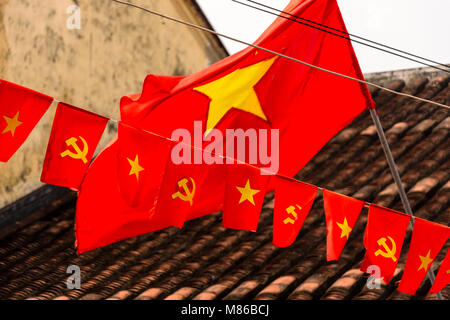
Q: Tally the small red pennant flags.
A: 10